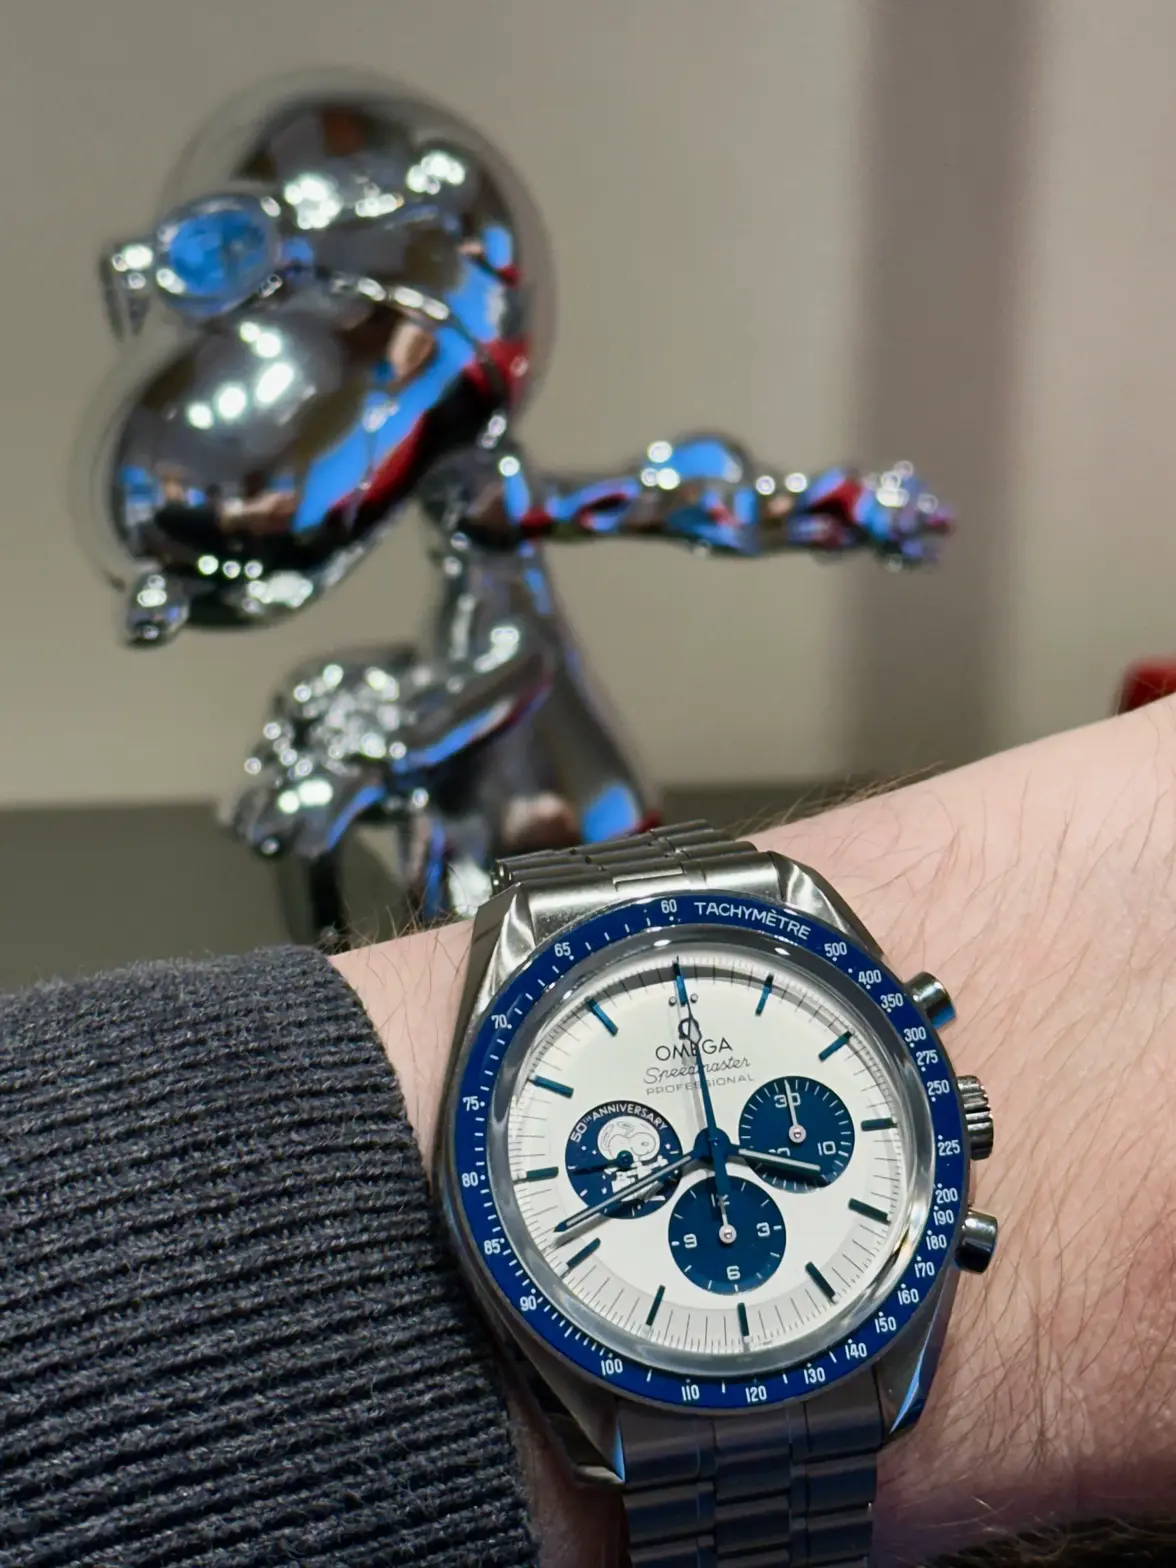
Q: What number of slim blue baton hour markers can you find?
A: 12